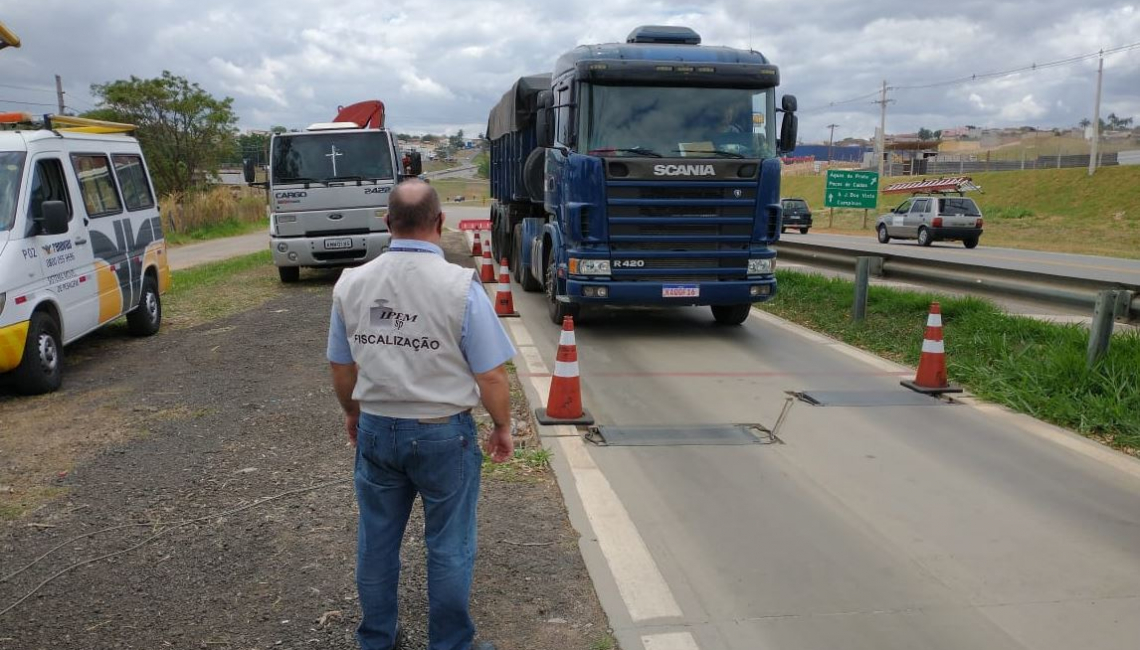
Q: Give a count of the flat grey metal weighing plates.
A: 2